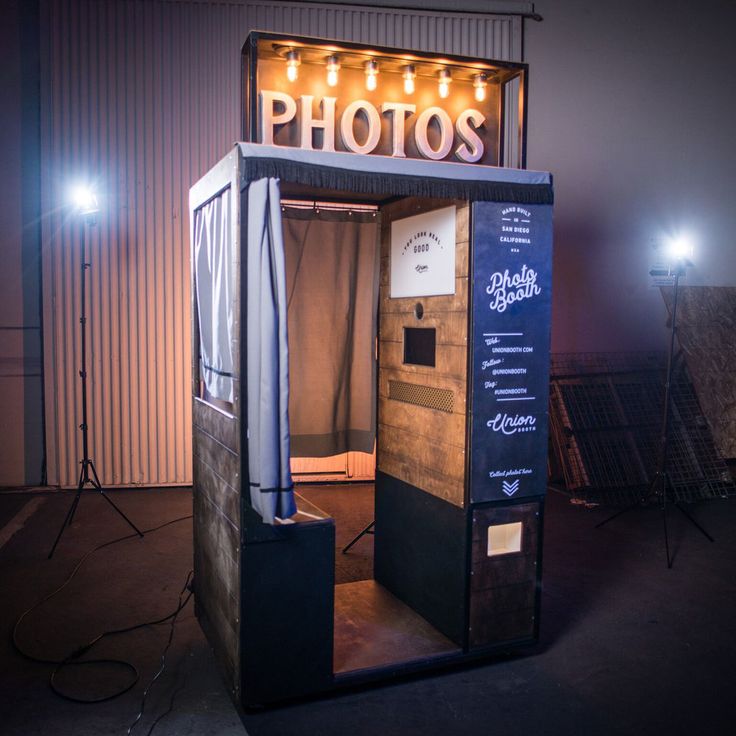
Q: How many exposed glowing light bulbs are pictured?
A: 6